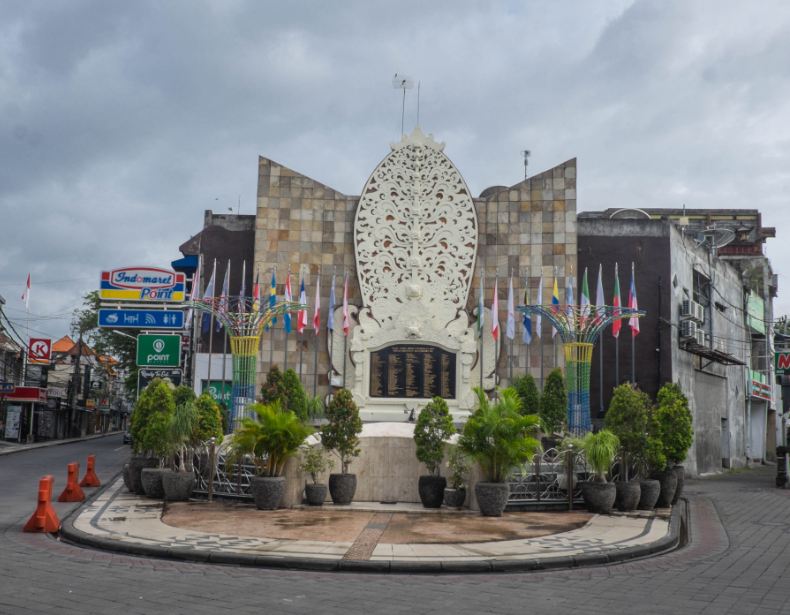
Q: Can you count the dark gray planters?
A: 15